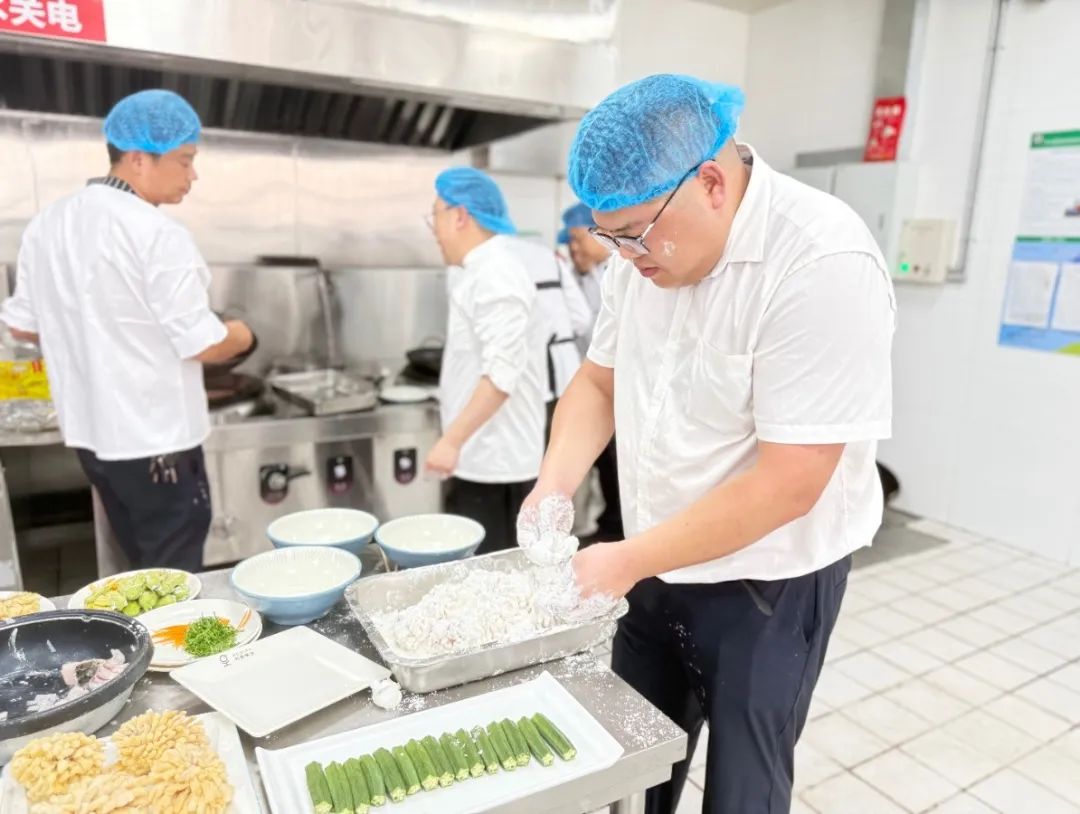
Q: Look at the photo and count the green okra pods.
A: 15